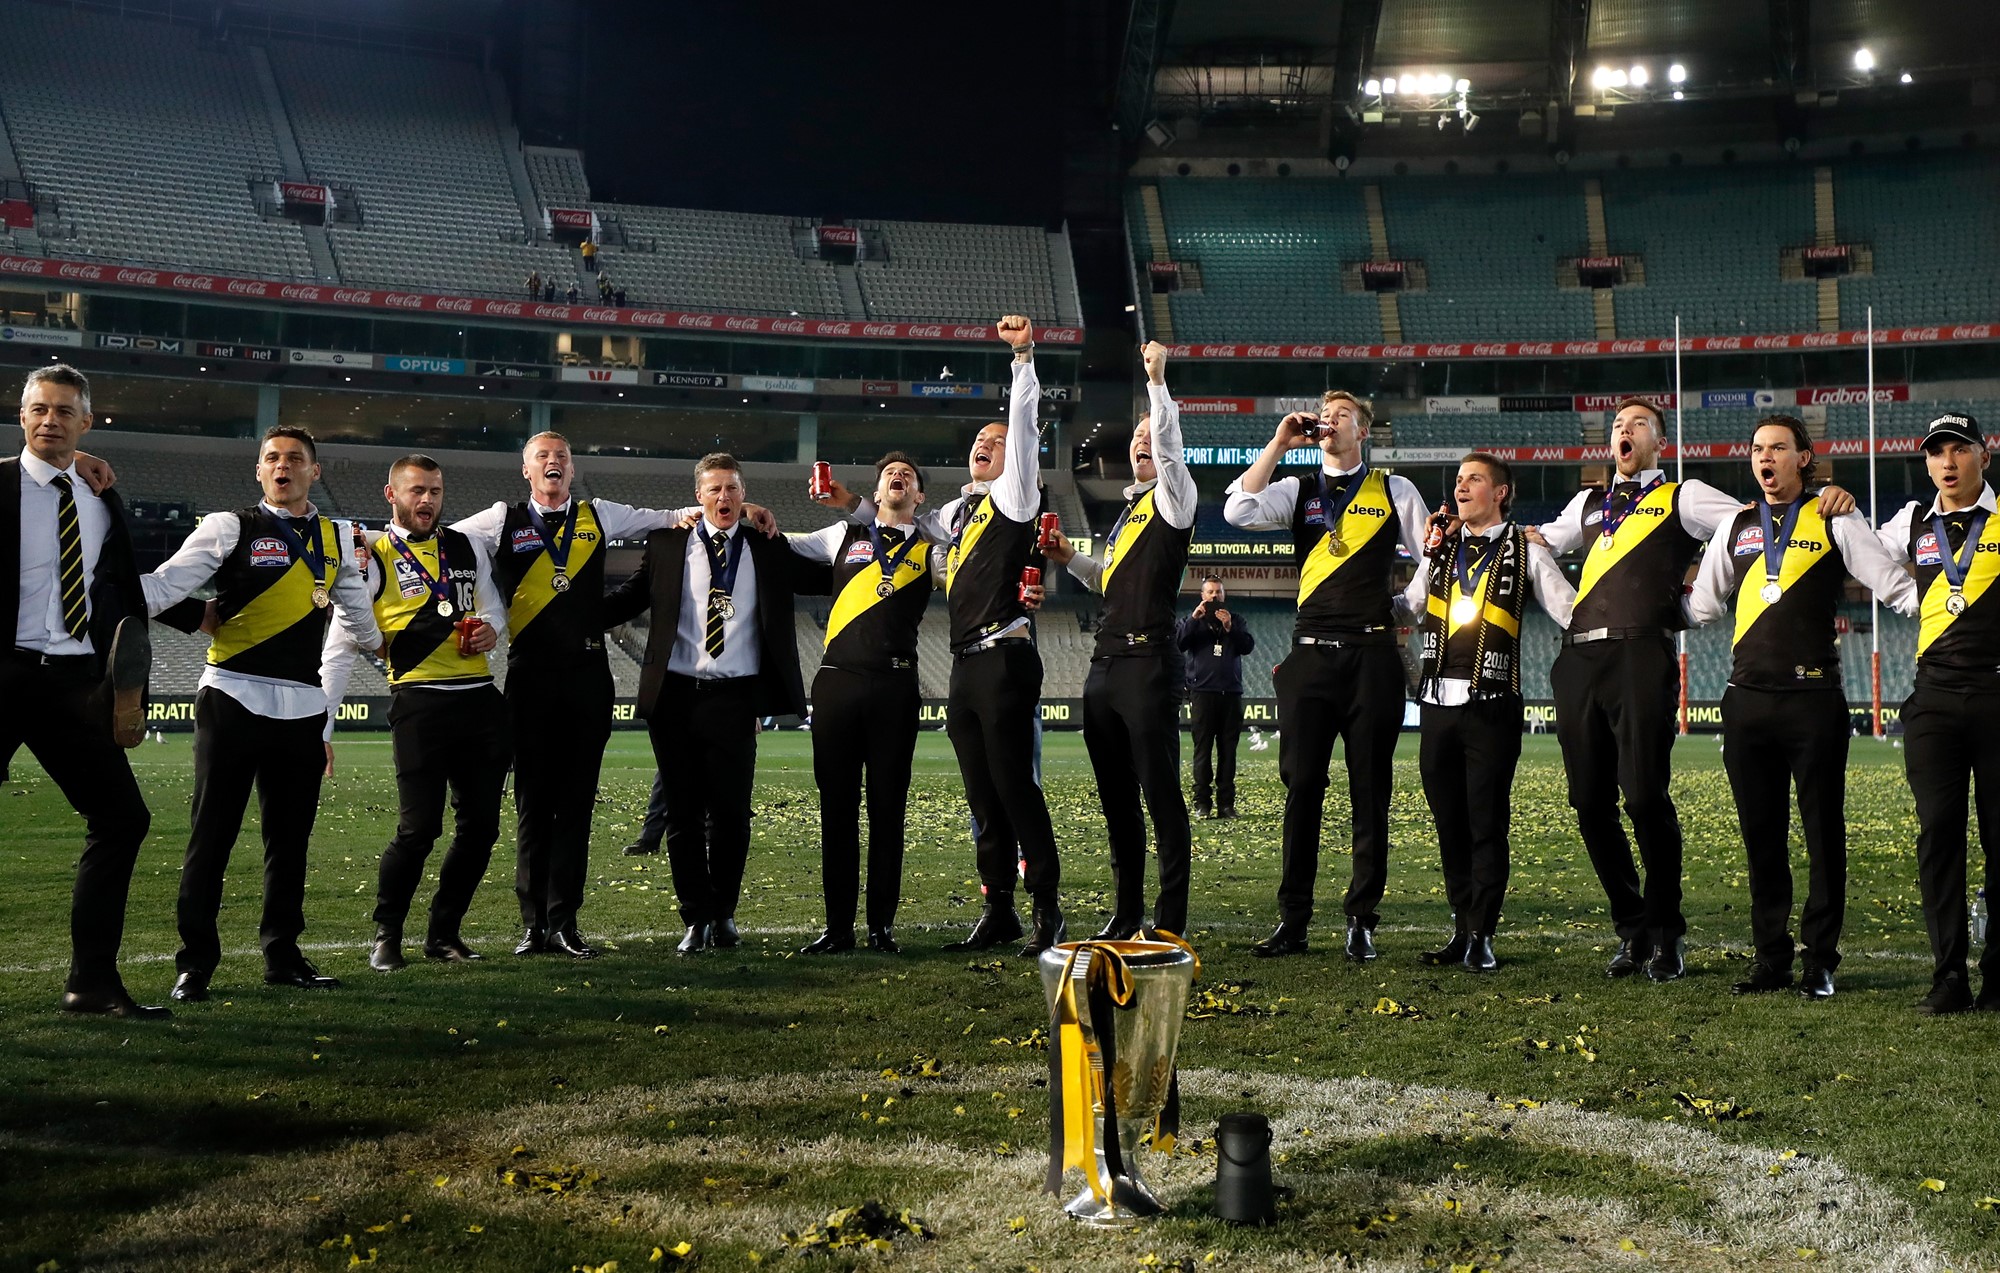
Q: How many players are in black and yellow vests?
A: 11